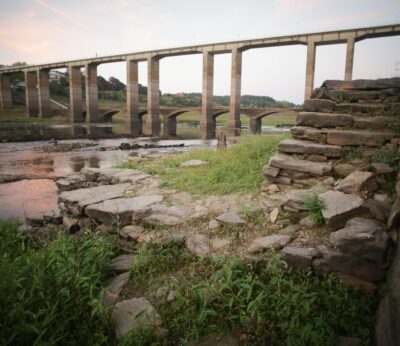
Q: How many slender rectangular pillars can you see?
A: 11